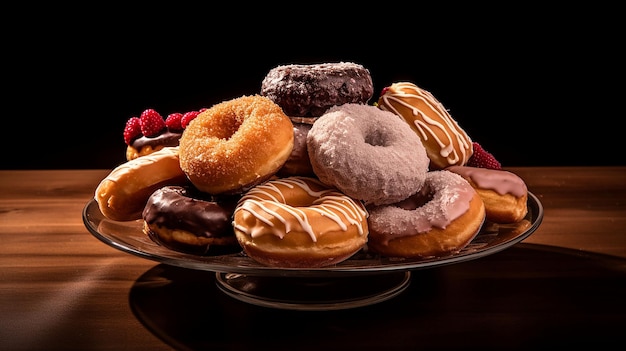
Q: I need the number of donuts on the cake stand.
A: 11